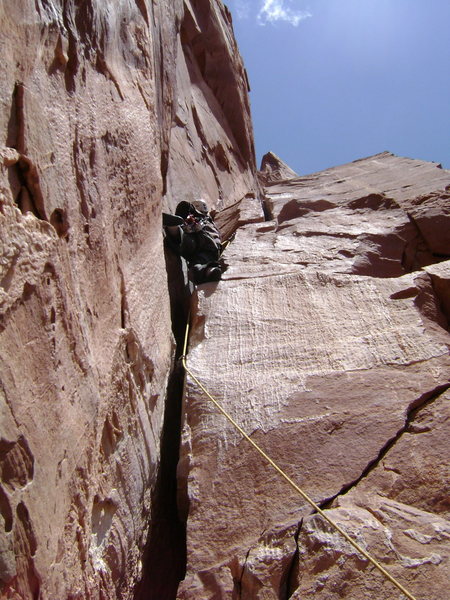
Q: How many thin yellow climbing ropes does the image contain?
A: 1